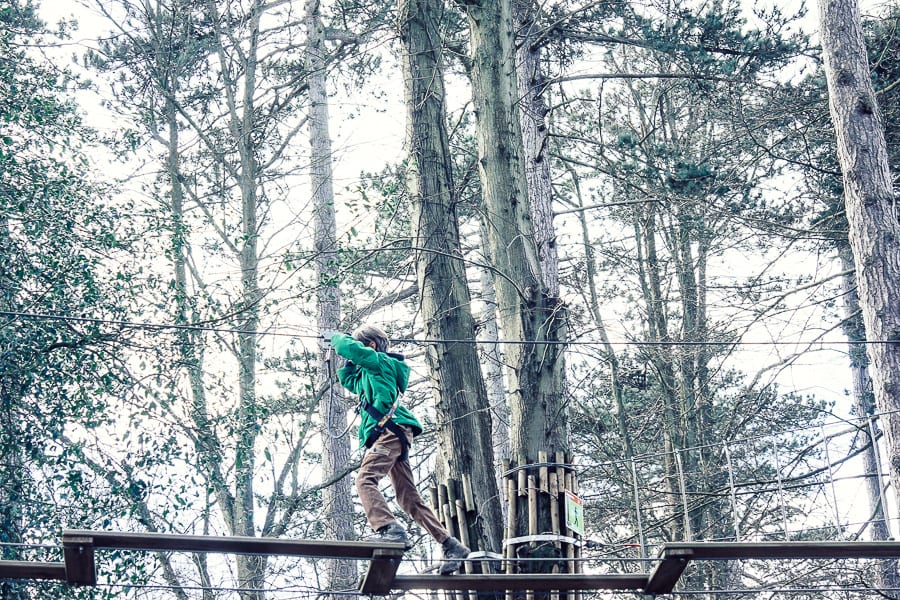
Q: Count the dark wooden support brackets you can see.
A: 3